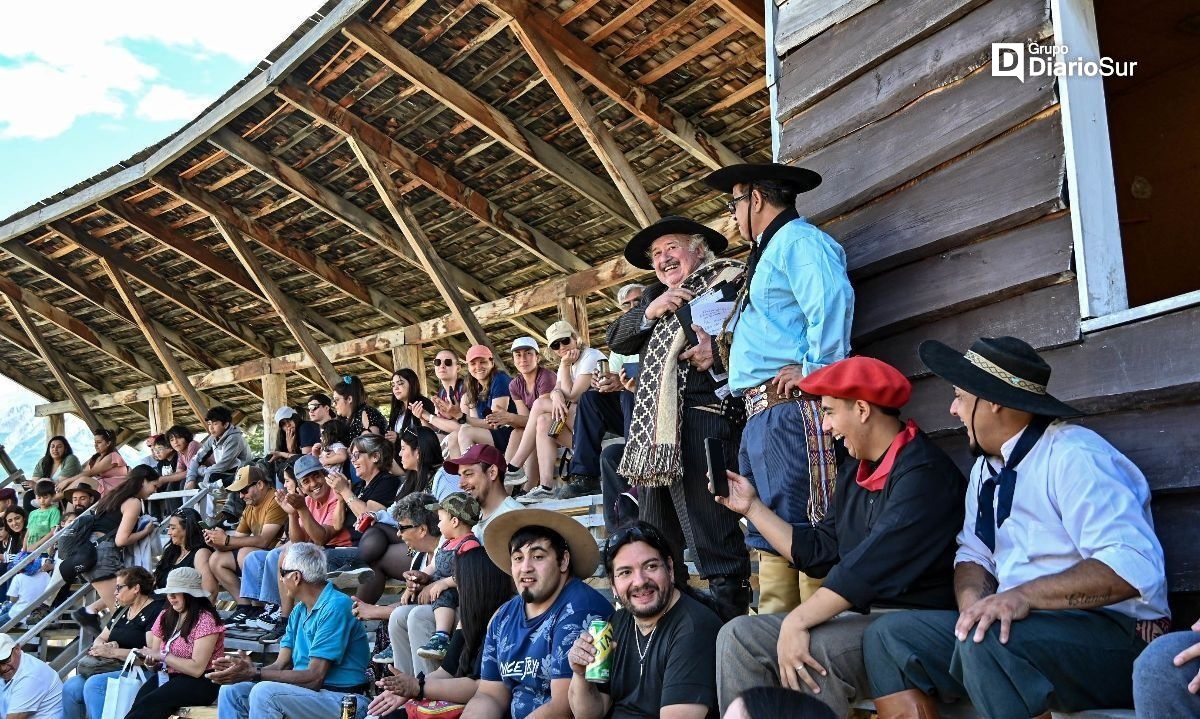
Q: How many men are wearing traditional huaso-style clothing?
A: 4